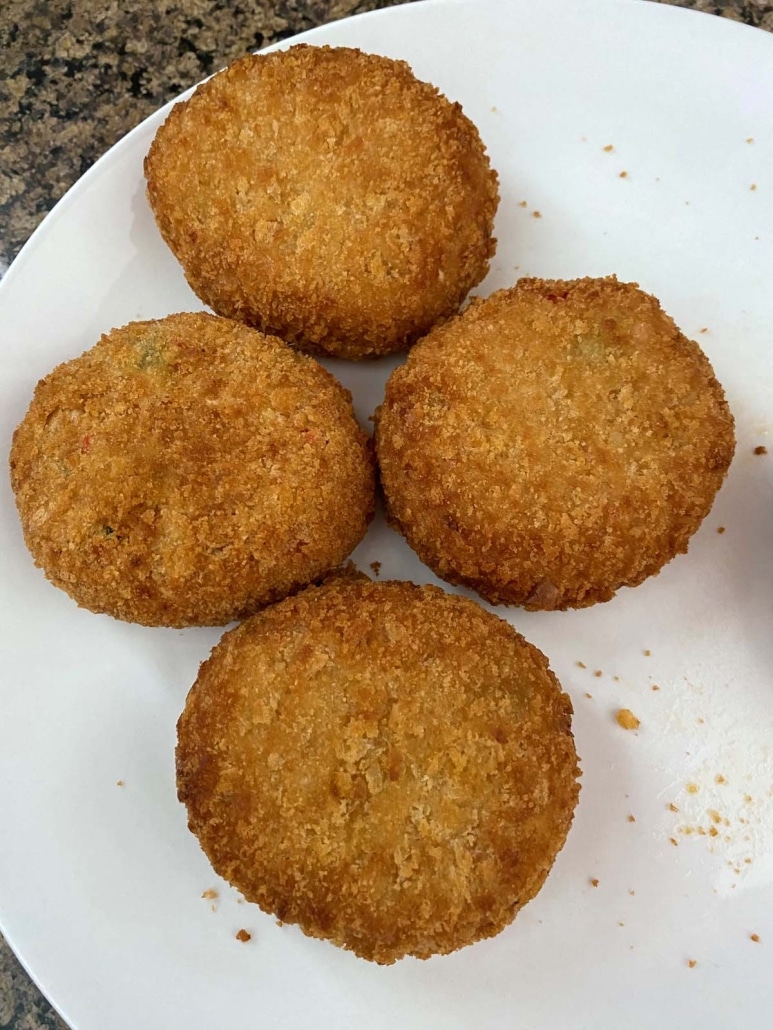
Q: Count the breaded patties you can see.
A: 4